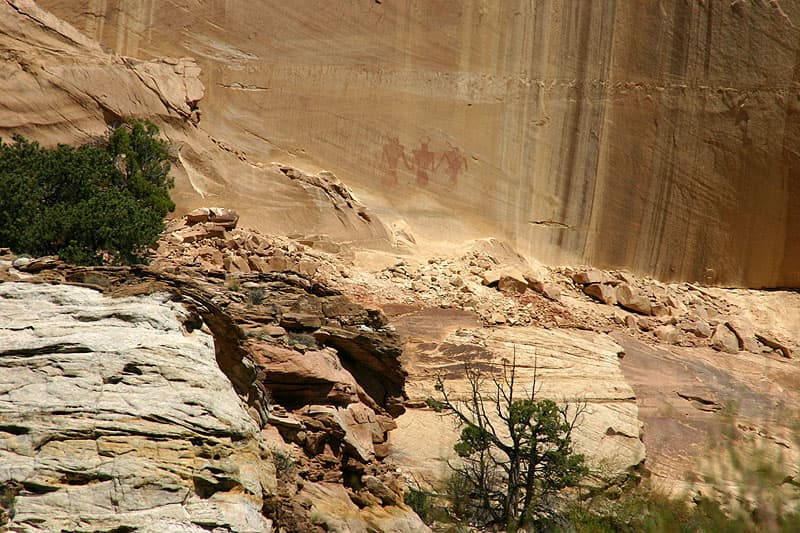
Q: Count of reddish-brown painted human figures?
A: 3